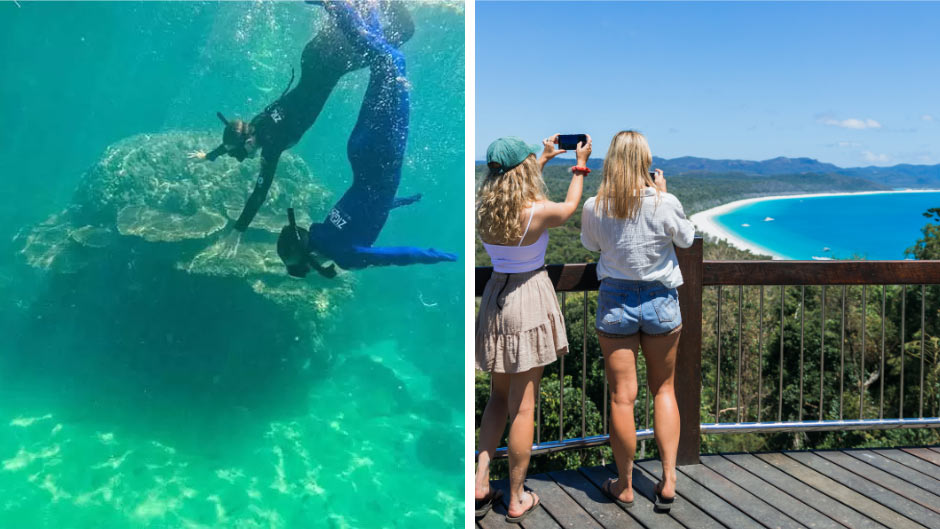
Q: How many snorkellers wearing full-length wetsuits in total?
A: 2